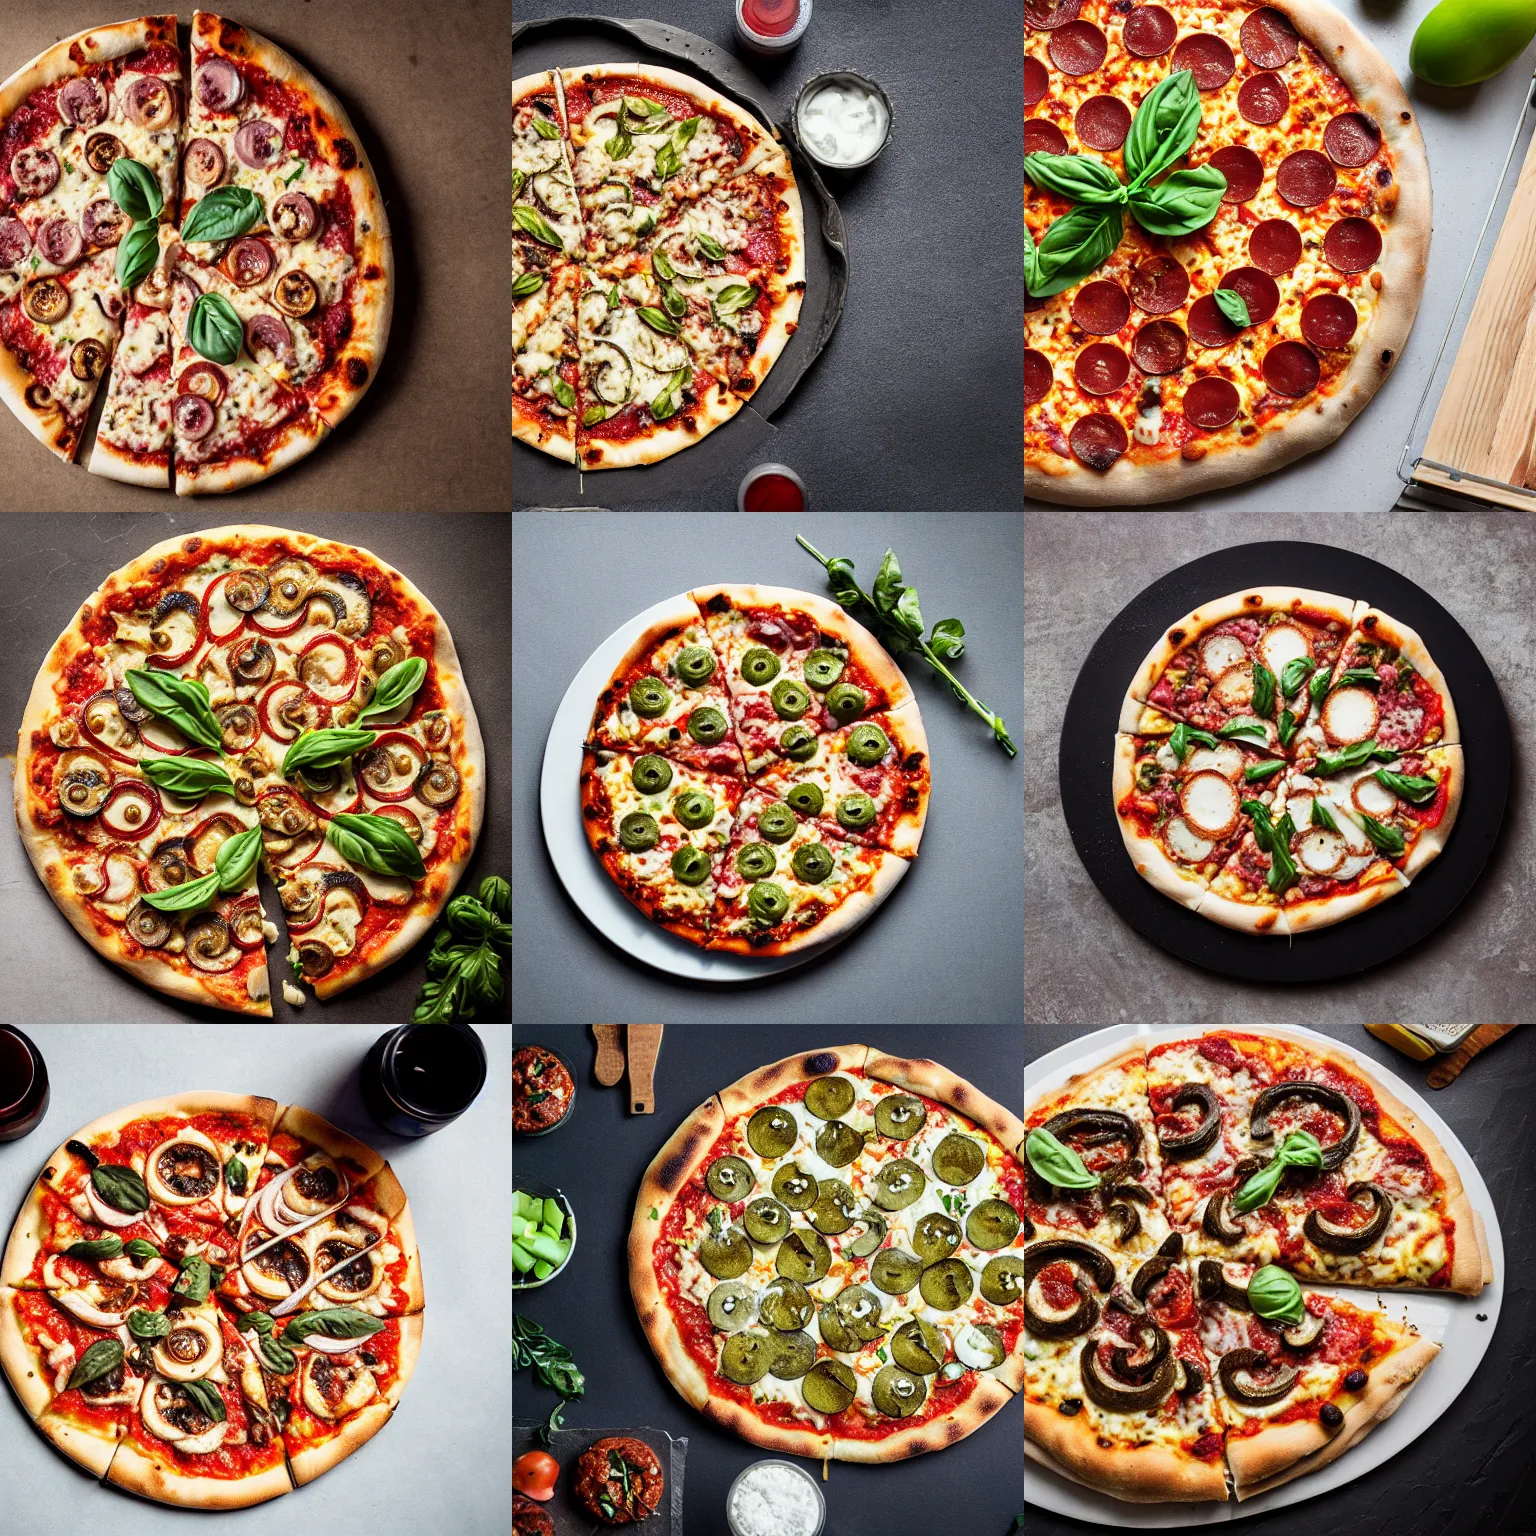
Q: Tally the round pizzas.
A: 9